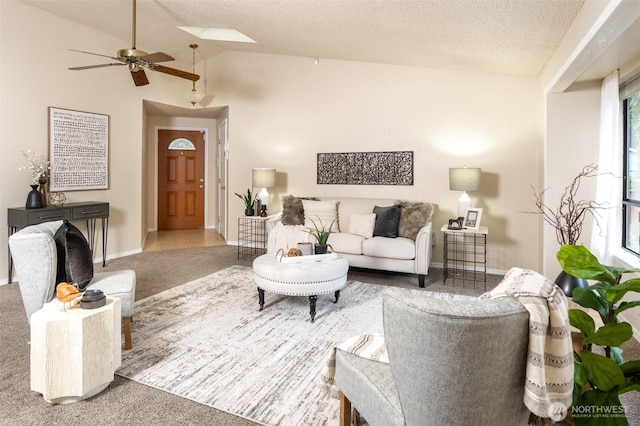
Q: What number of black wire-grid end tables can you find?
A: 2